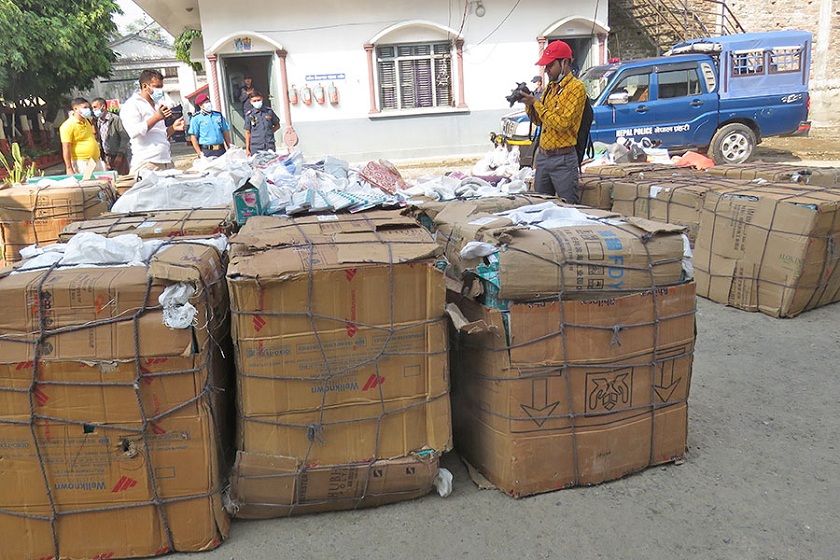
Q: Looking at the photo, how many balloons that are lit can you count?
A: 0